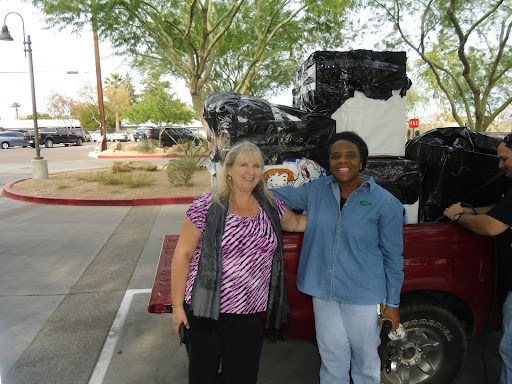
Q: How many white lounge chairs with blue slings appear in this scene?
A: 0